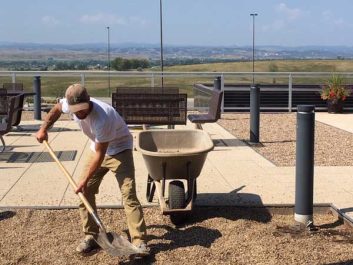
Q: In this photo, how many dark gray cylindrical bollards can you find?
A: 4